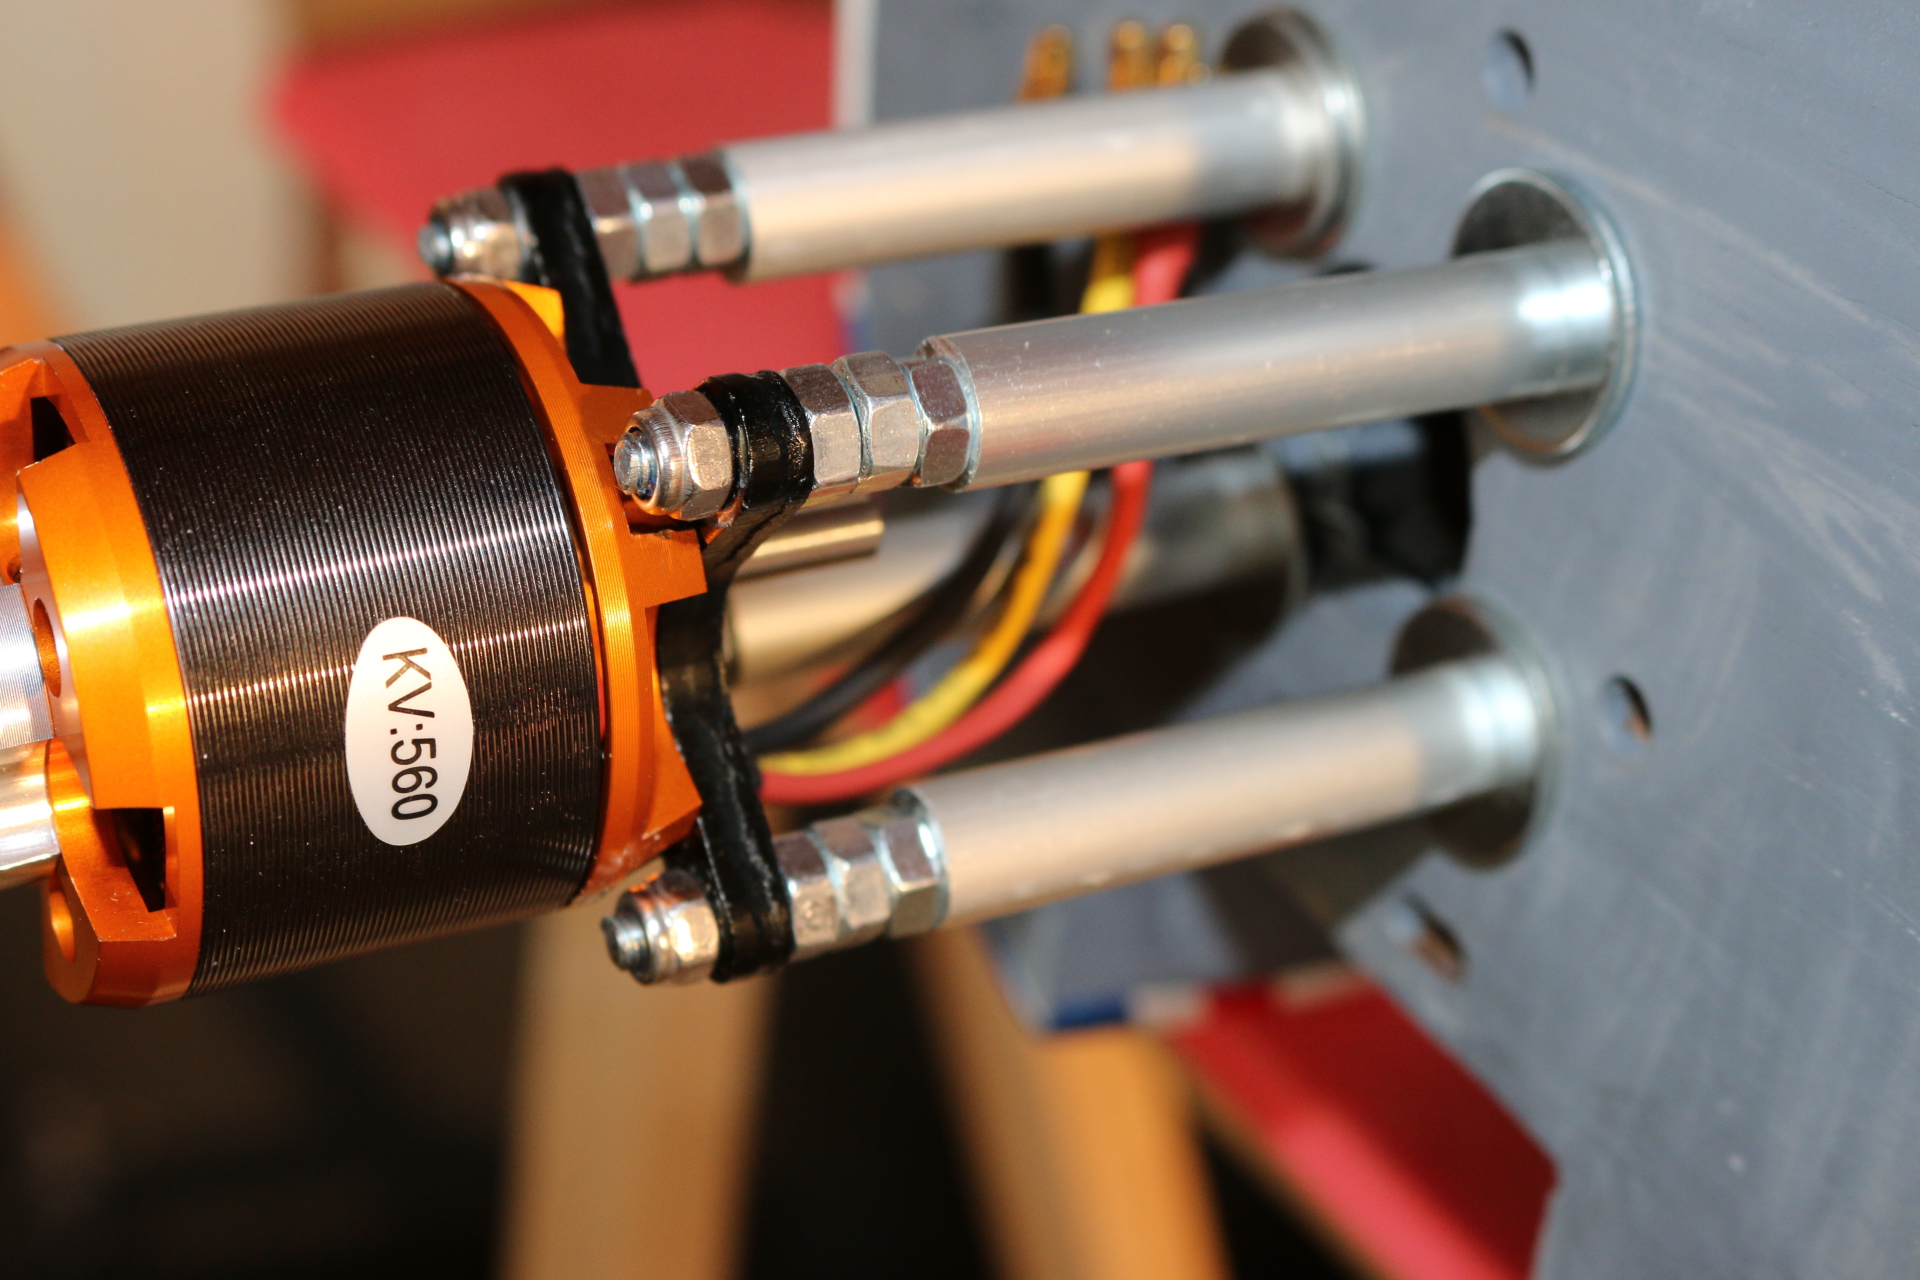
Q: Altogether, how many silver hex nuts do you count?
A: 12